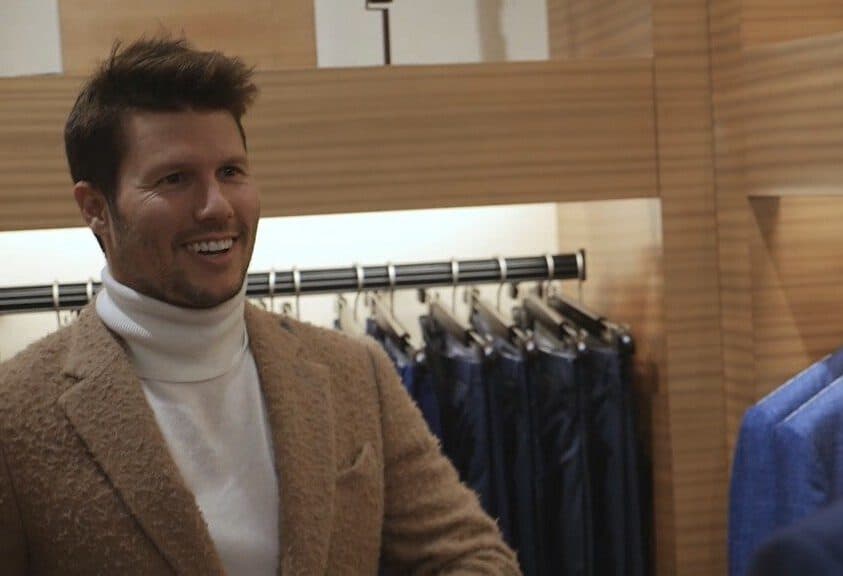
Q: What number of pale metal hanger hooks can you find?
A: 10